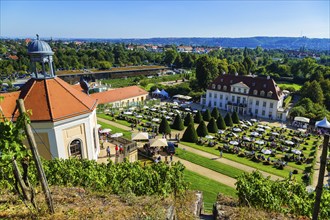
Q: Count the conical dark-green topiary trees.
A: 12